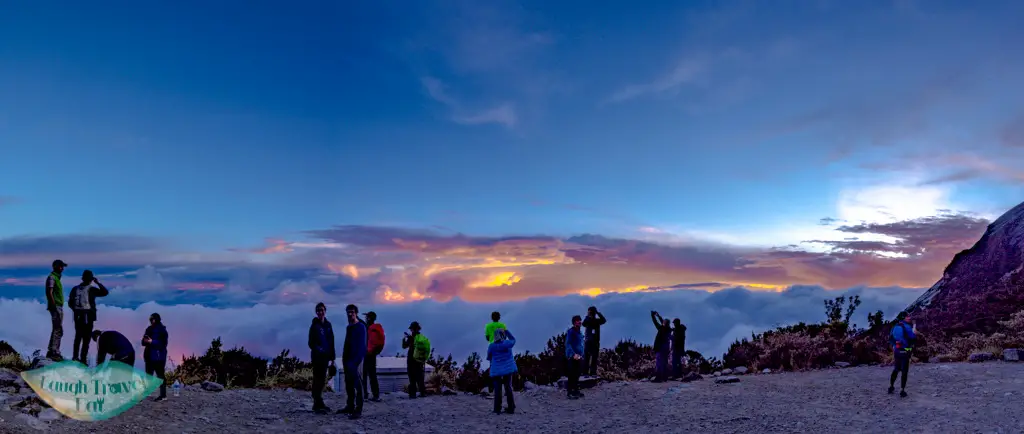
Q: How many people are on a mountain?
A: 15